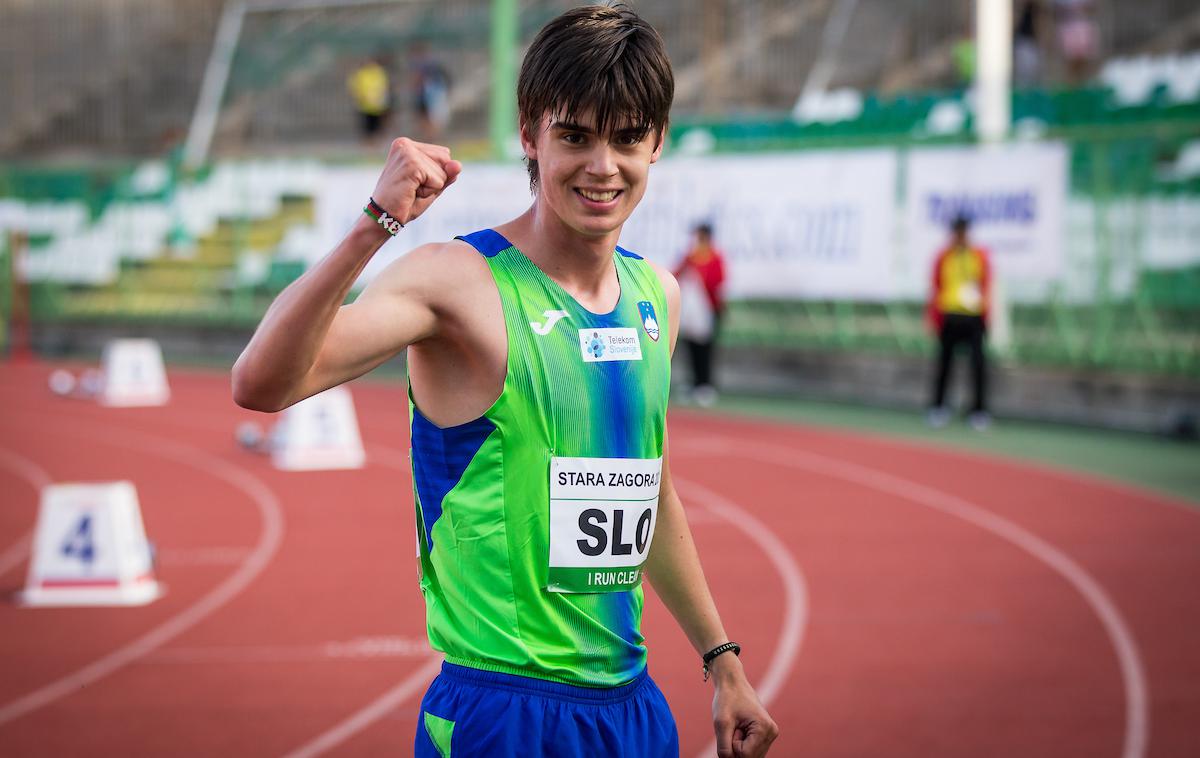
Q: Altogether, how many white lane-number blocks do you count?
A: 3